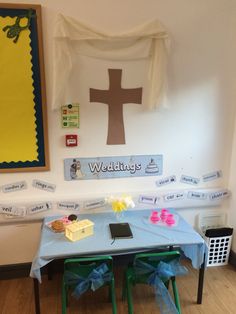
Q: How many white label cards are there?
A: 13